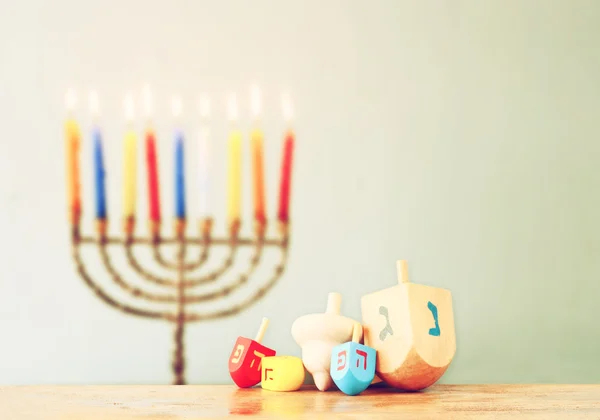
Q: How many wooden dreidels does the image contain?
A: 5